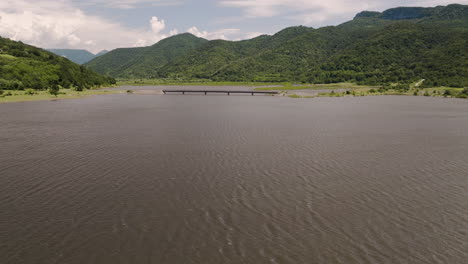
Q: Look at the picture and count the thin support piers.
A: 4